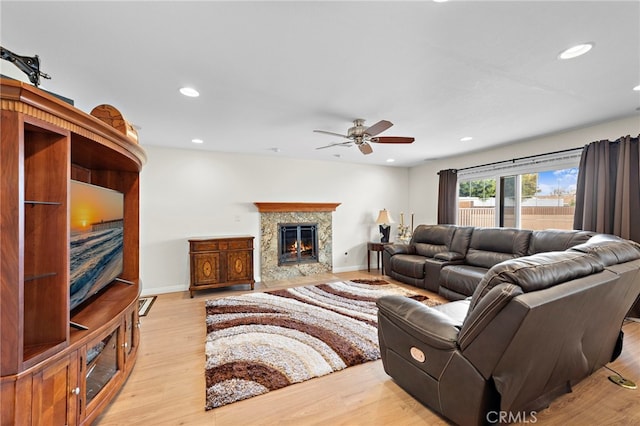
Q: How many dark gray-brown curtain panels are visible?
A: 2